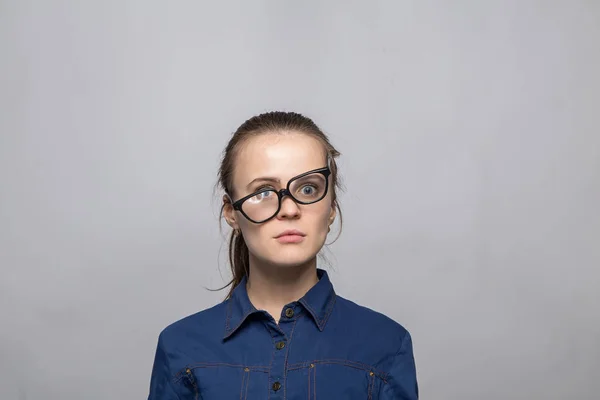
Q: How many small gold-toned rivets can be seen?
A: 4